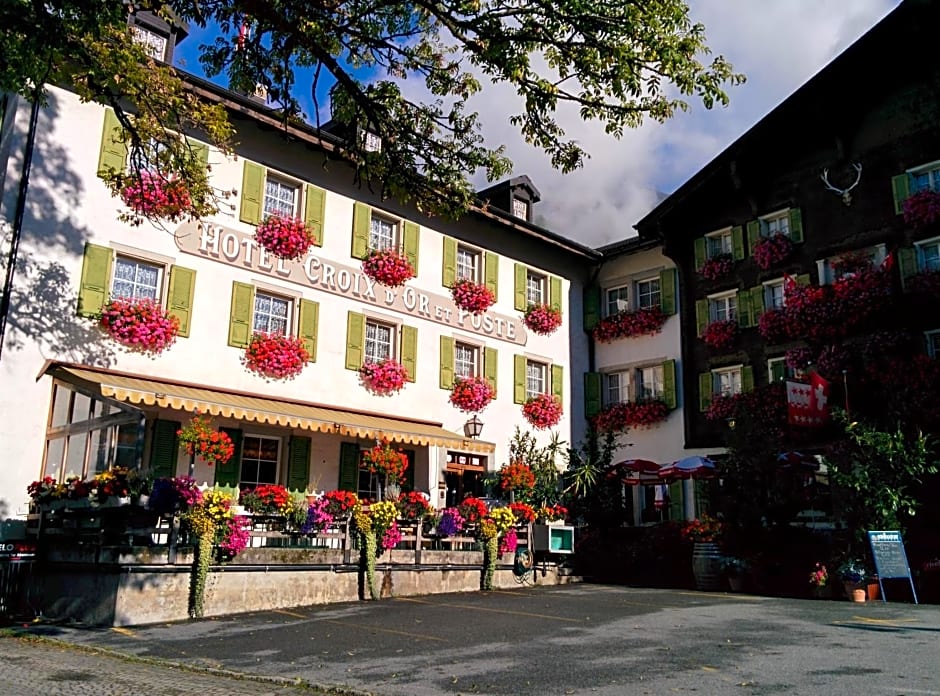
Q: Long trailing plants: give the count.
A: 3